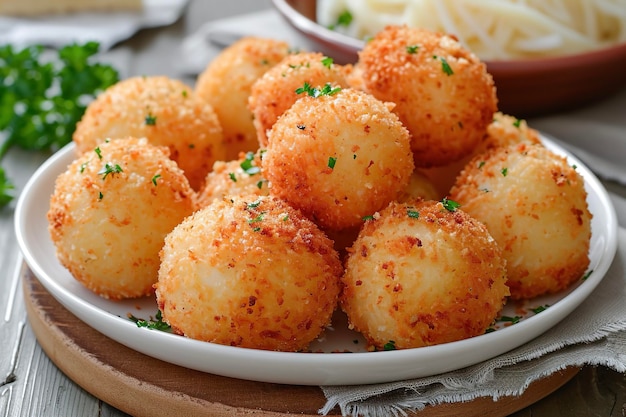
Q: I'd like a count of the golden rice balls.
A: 11